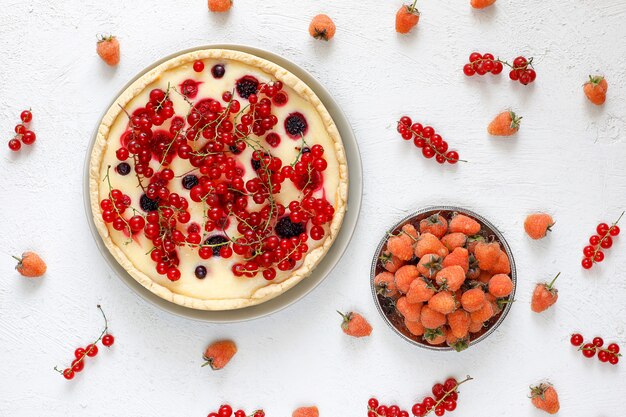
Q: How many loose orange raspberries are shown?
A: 14